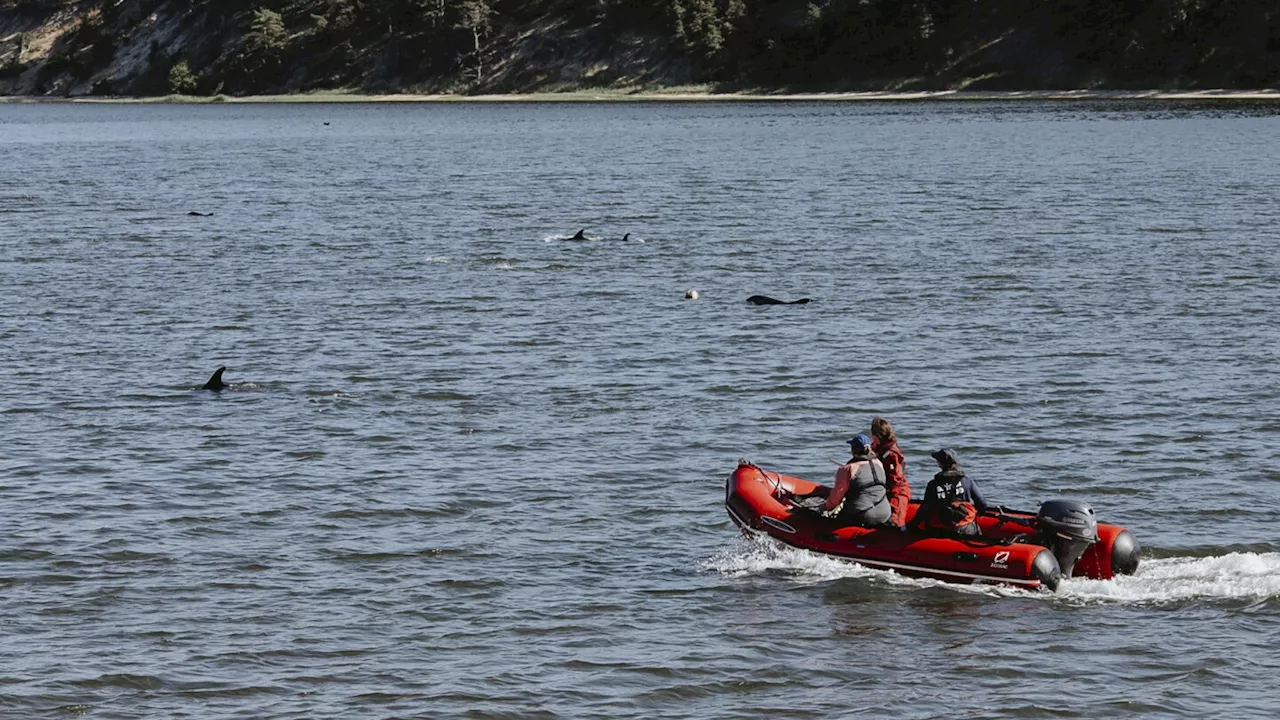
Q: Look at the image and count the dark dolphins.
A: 5